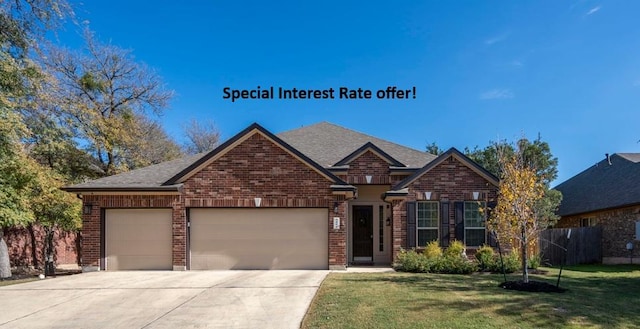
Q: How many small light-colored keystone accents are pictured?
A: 4